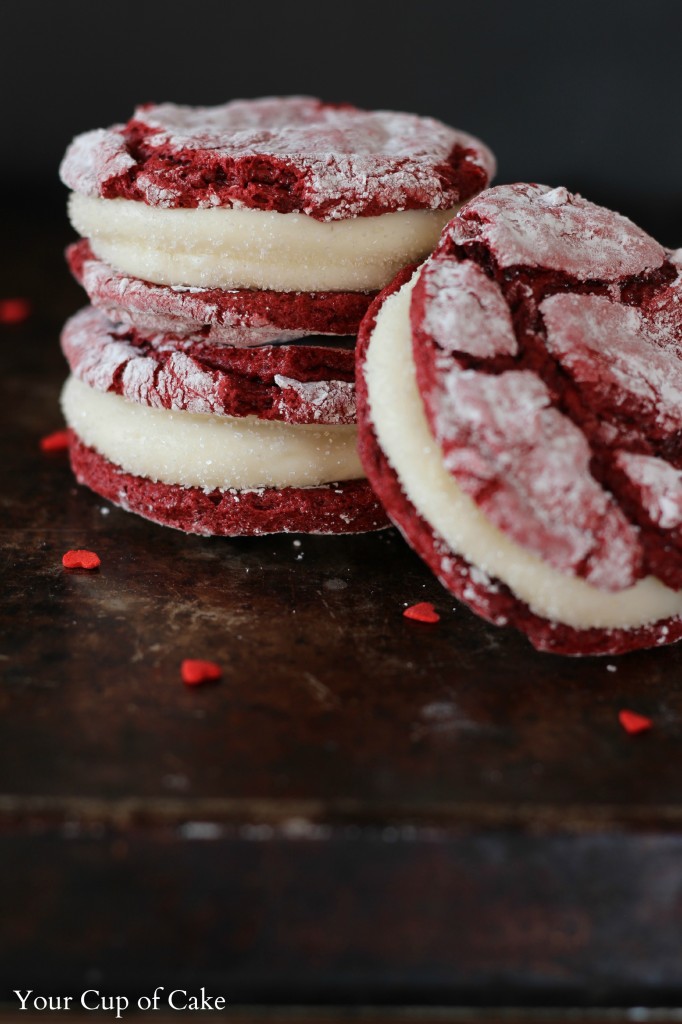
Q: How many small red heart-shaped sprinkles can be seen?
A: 6